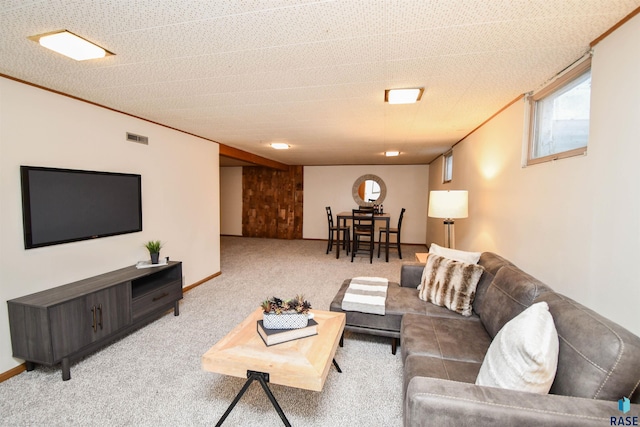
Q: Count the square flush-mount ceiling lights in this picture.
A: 4